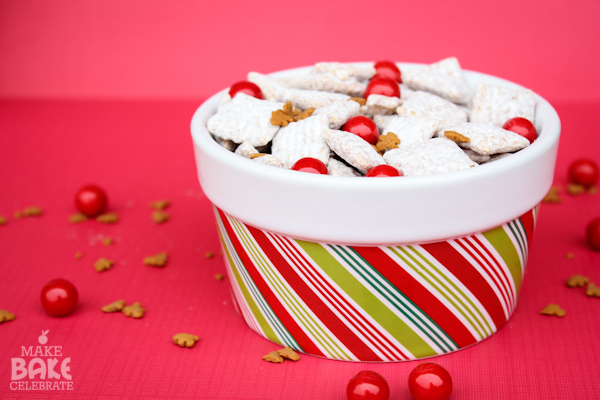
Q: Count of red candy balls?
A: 13